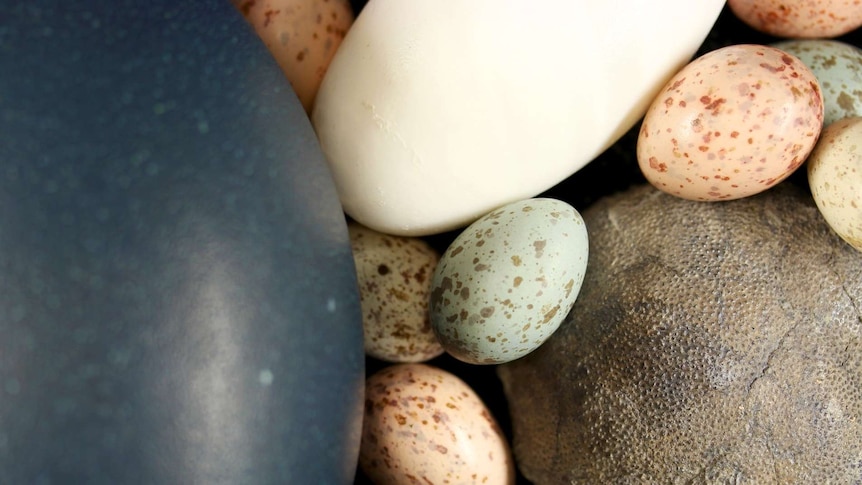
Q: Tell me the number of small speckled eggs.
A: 8